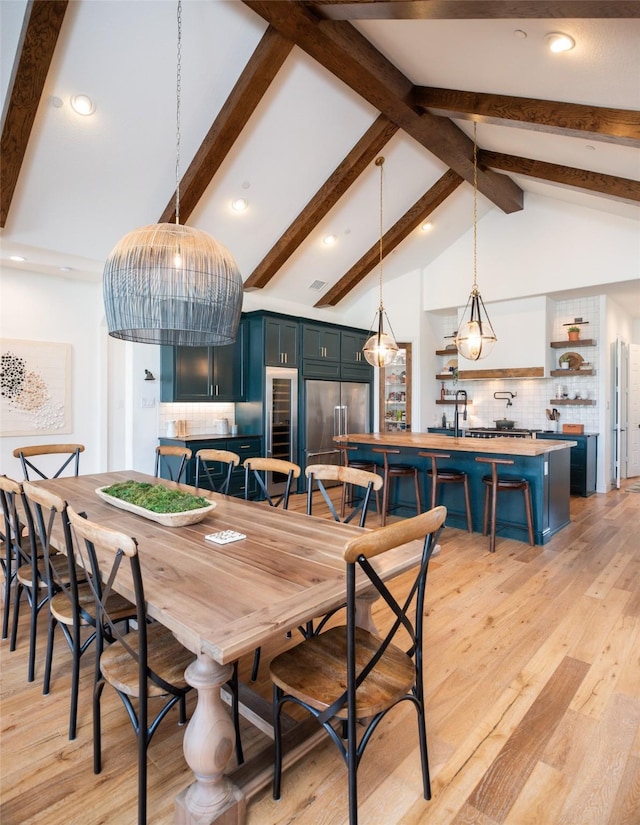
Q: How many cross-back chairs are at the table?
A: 10